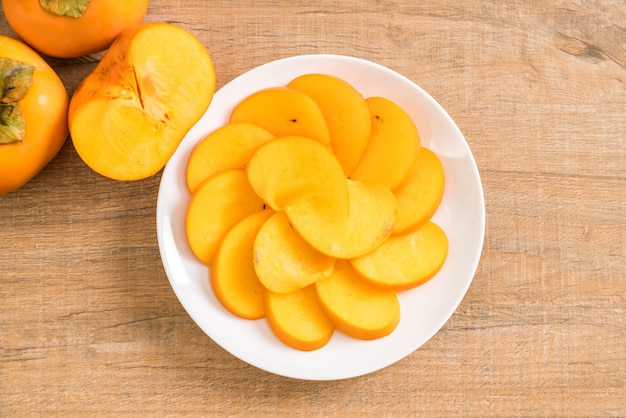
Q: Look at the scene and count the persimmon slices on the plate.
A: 13